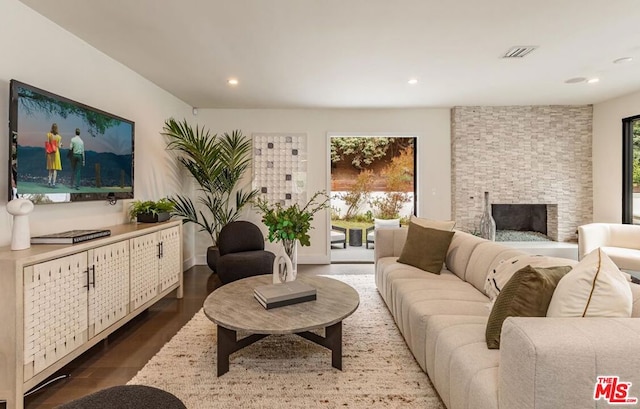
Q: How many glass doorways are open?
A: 1